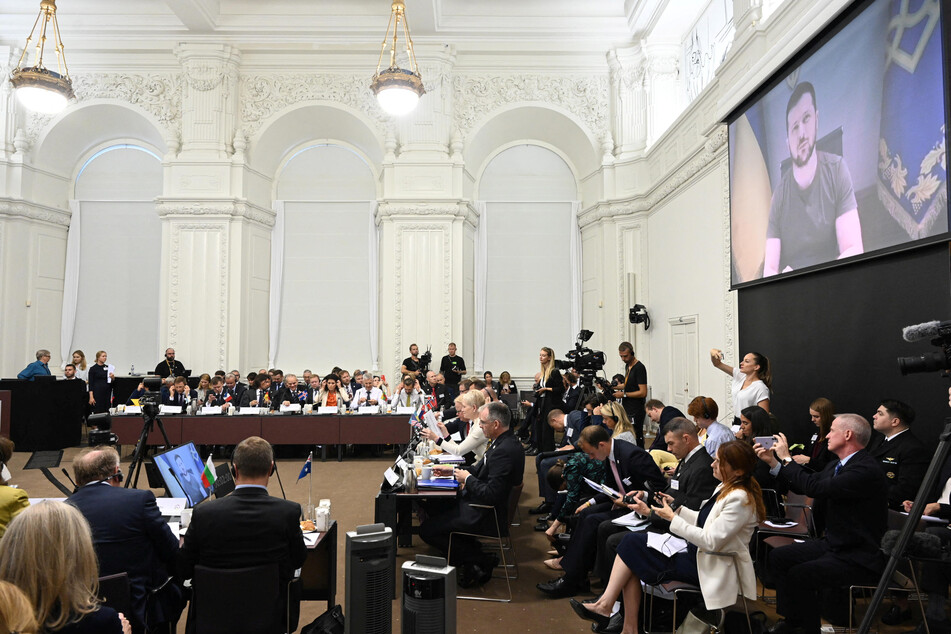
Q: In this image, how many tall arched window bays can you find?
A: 3